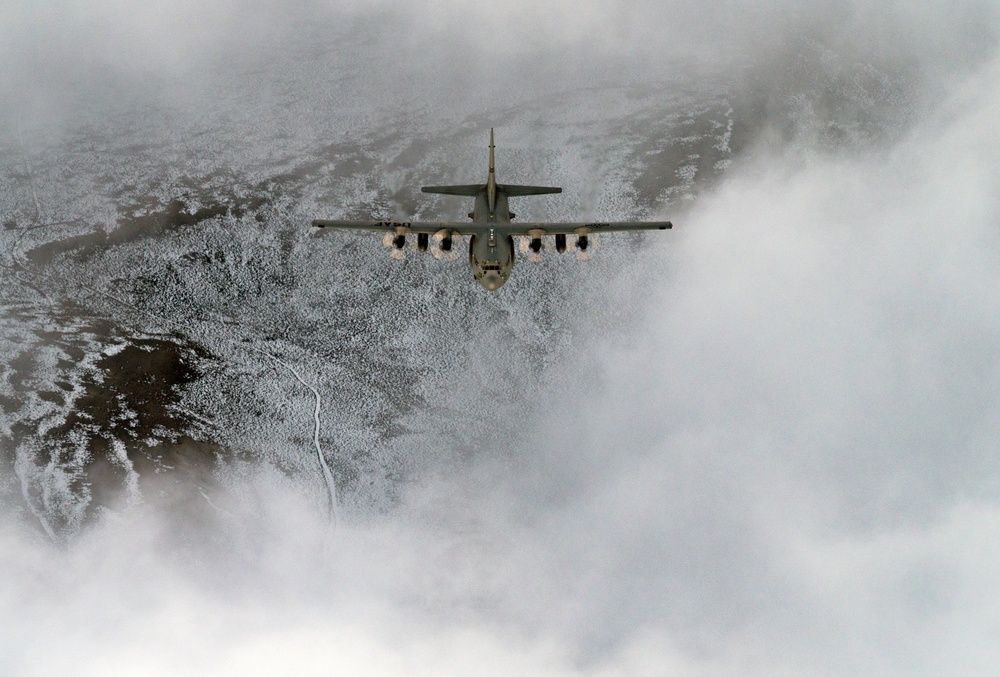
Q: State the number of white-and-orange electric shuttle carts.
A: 0